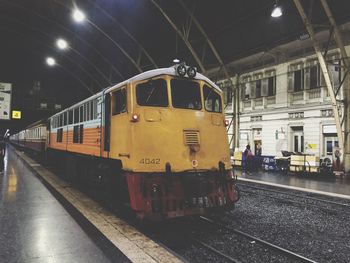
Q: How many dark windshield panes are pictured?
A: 3